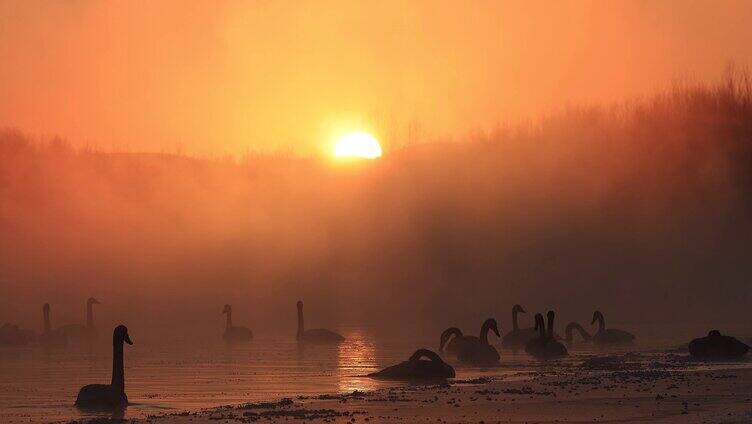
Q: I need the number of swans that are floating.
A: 14